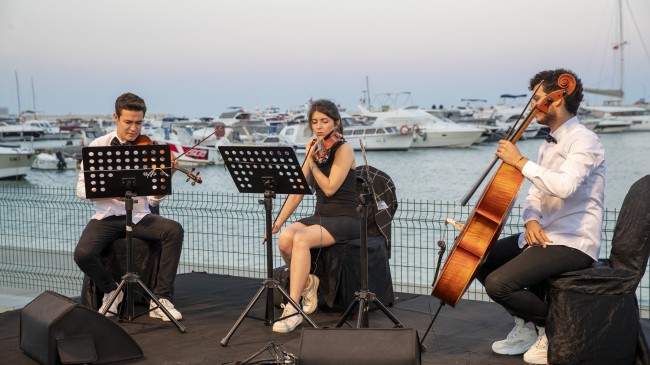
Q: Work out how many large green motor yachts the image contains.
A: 0